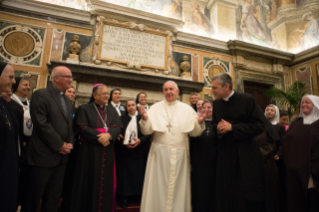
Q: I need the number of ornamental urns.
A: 2